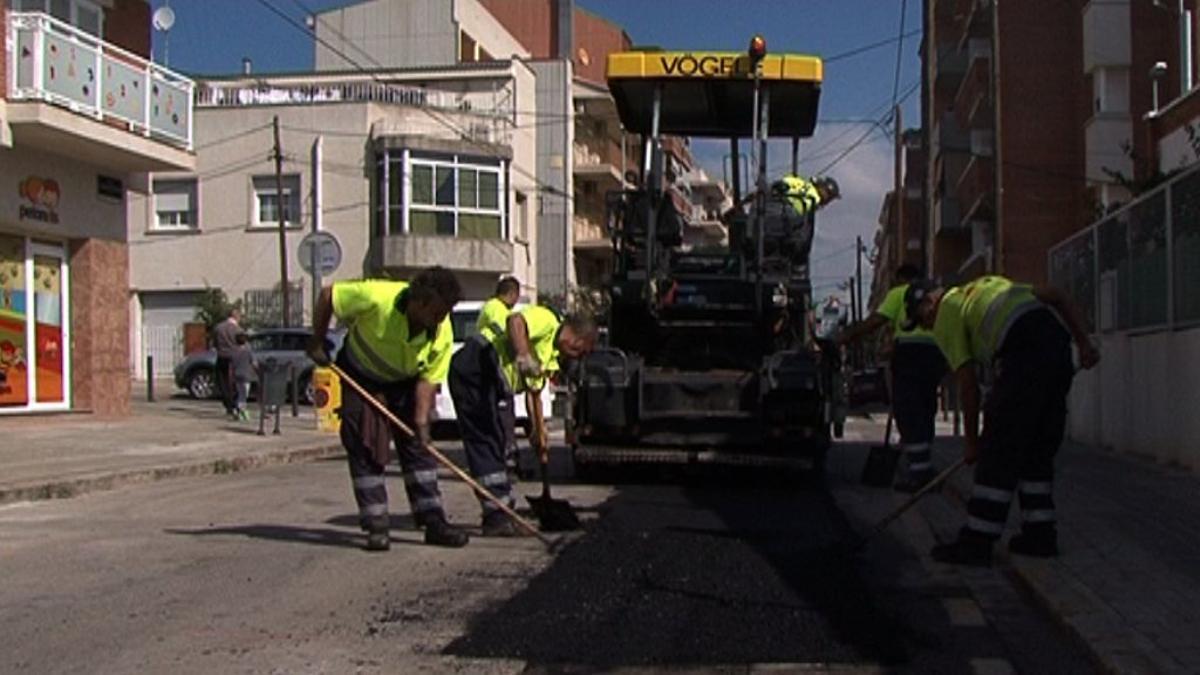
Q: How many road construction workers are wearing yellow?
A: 6